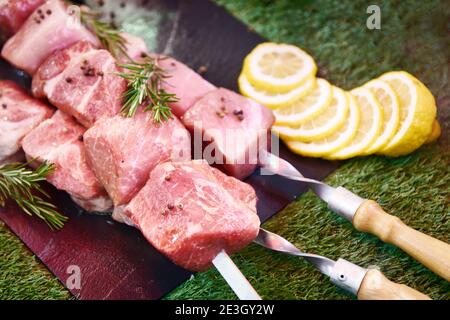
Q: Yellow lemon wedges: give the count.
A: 8